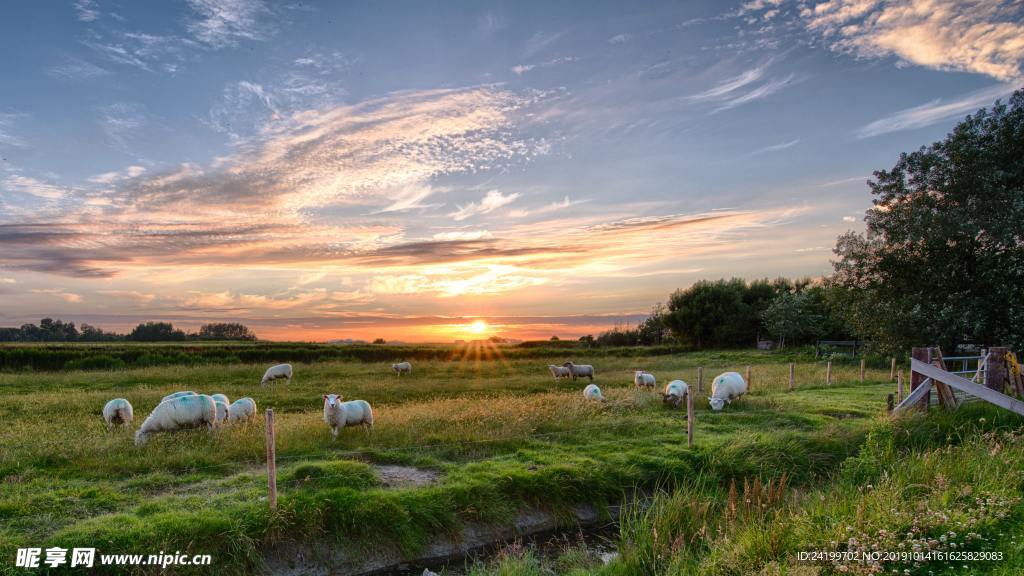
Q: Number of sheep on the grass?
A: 15